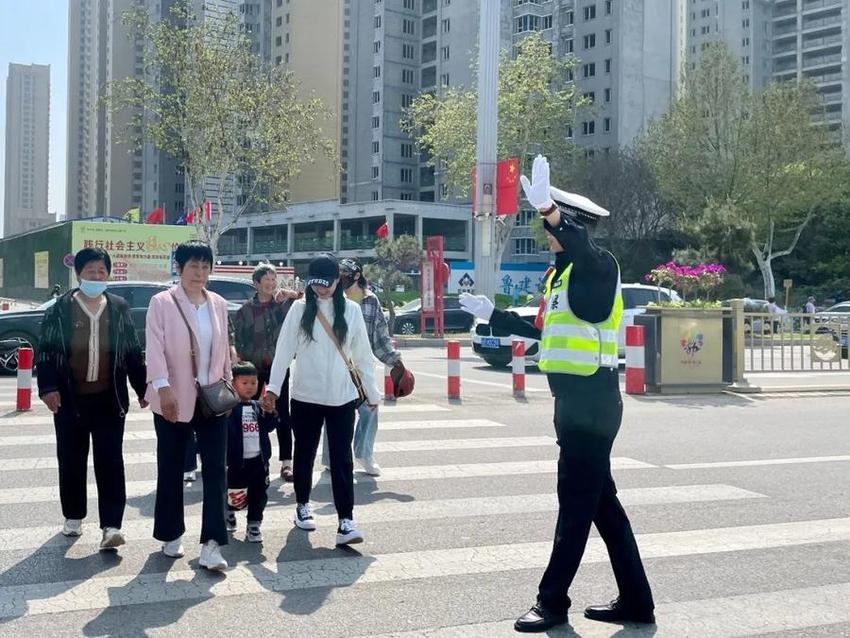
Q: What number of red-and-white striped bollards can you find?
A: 5